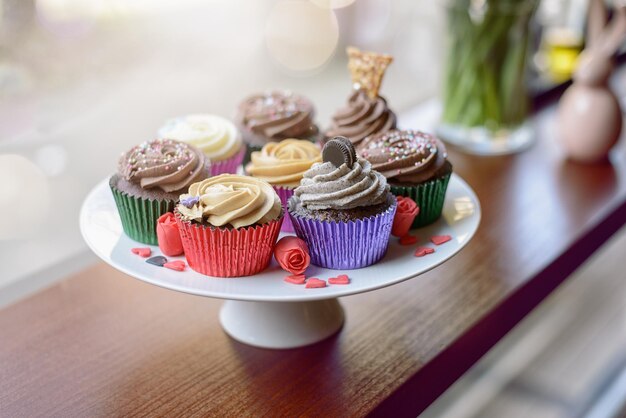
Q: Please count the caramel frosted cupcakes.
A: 2